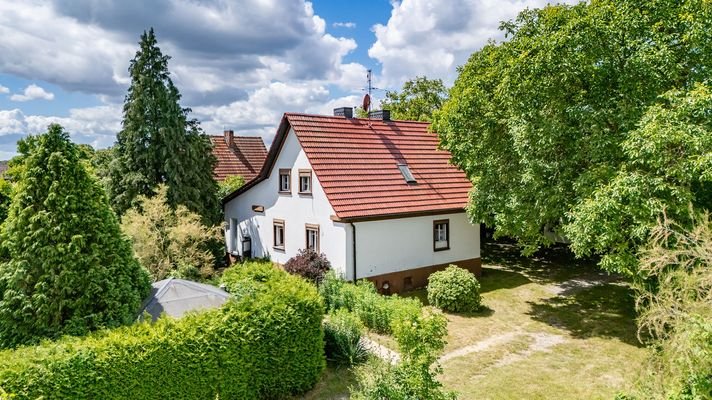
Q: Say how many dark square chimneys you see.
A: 2